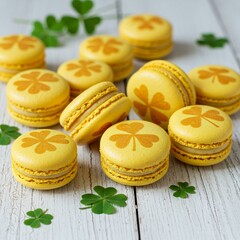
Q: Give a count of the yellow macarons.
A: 11